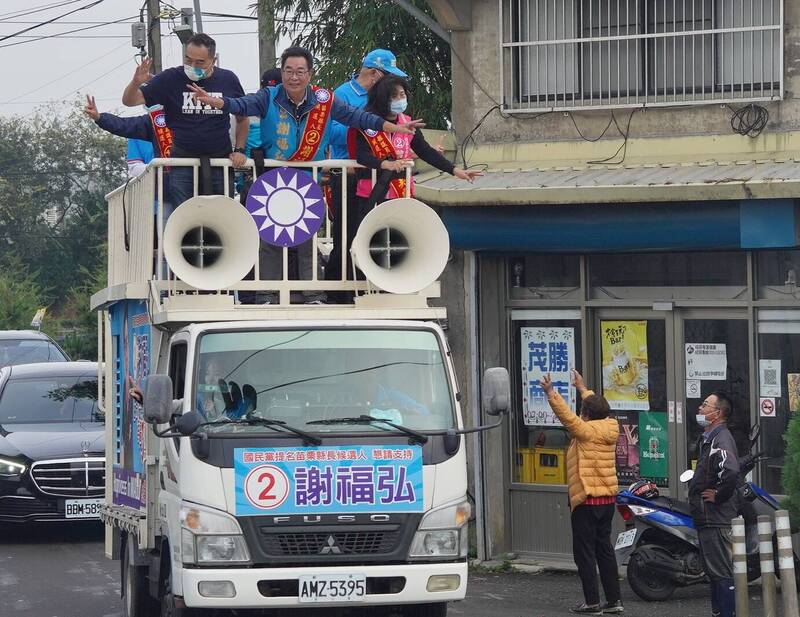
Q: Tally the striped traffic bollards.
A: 3